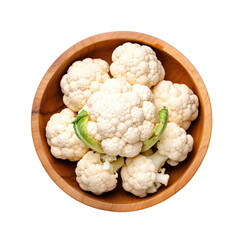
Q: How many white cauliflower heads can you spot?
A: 8